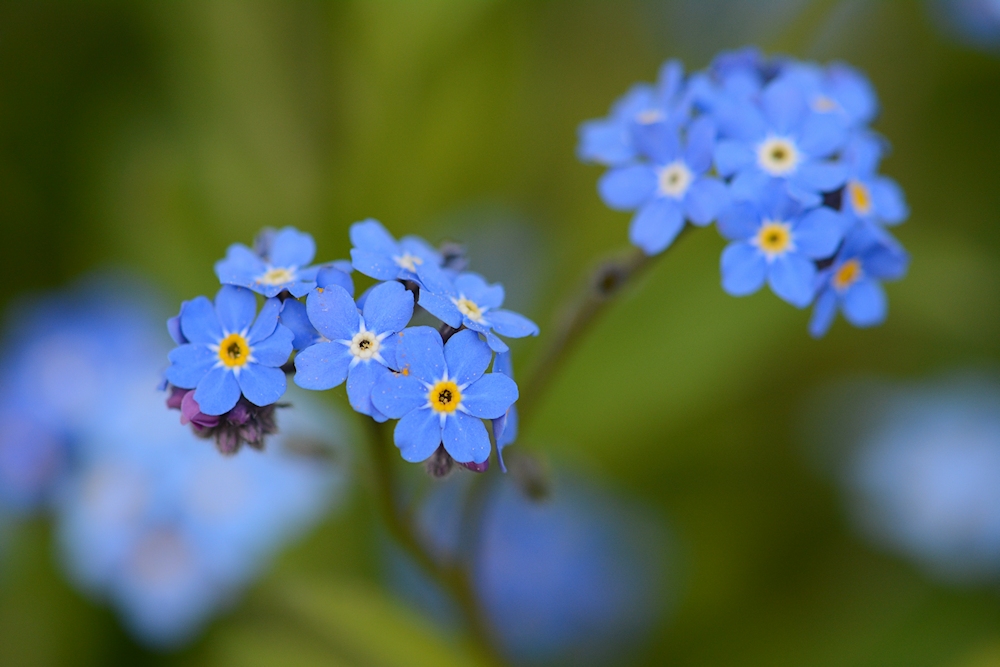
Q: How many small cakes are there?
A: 0